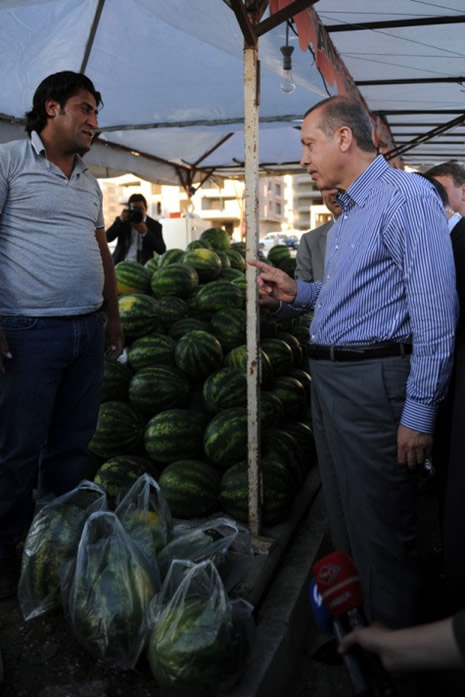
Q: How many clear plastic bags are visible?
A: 5